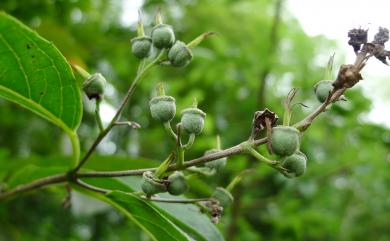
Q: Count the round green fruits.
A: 13